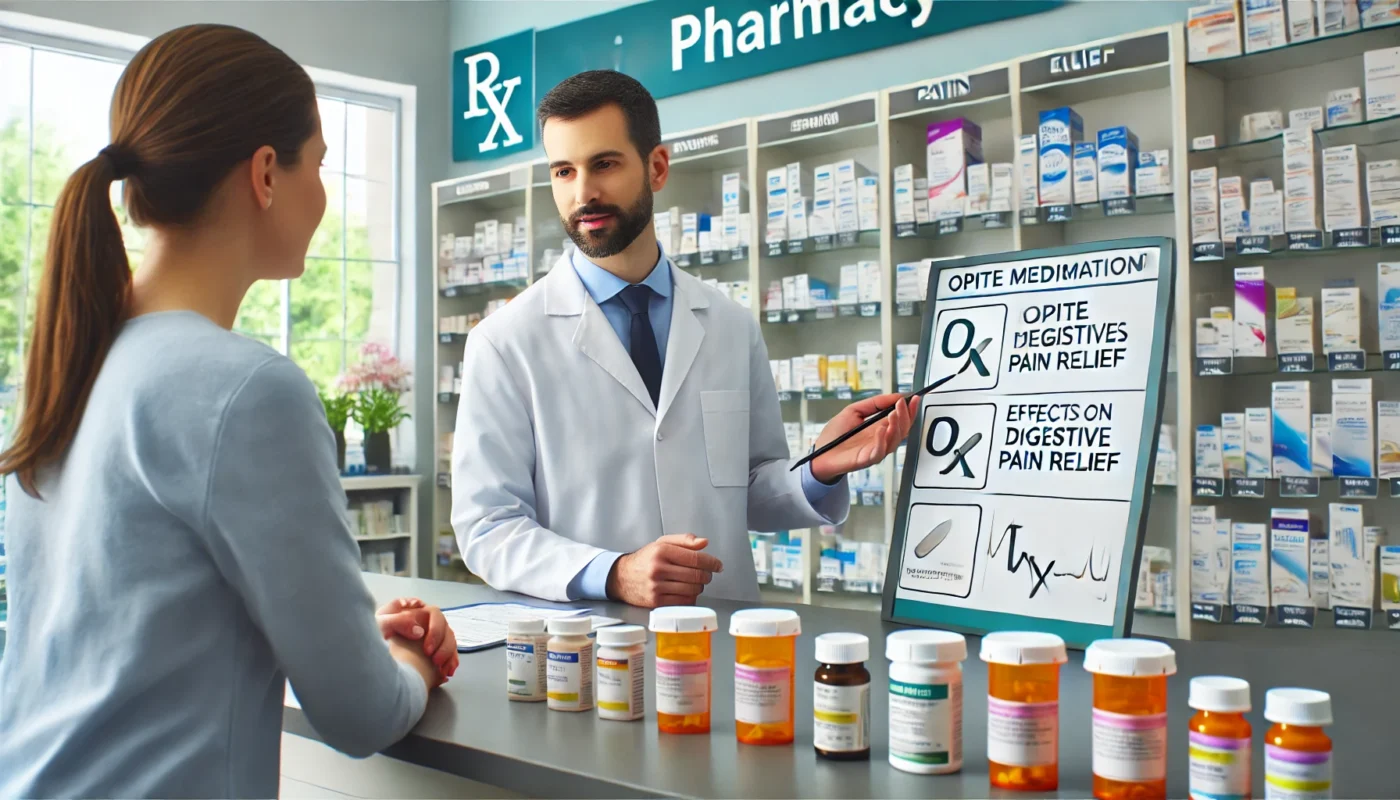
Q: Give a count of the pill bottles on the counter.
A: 11